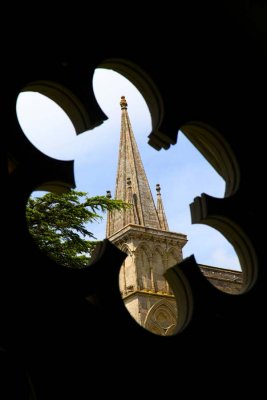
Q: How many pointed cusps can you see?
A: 6